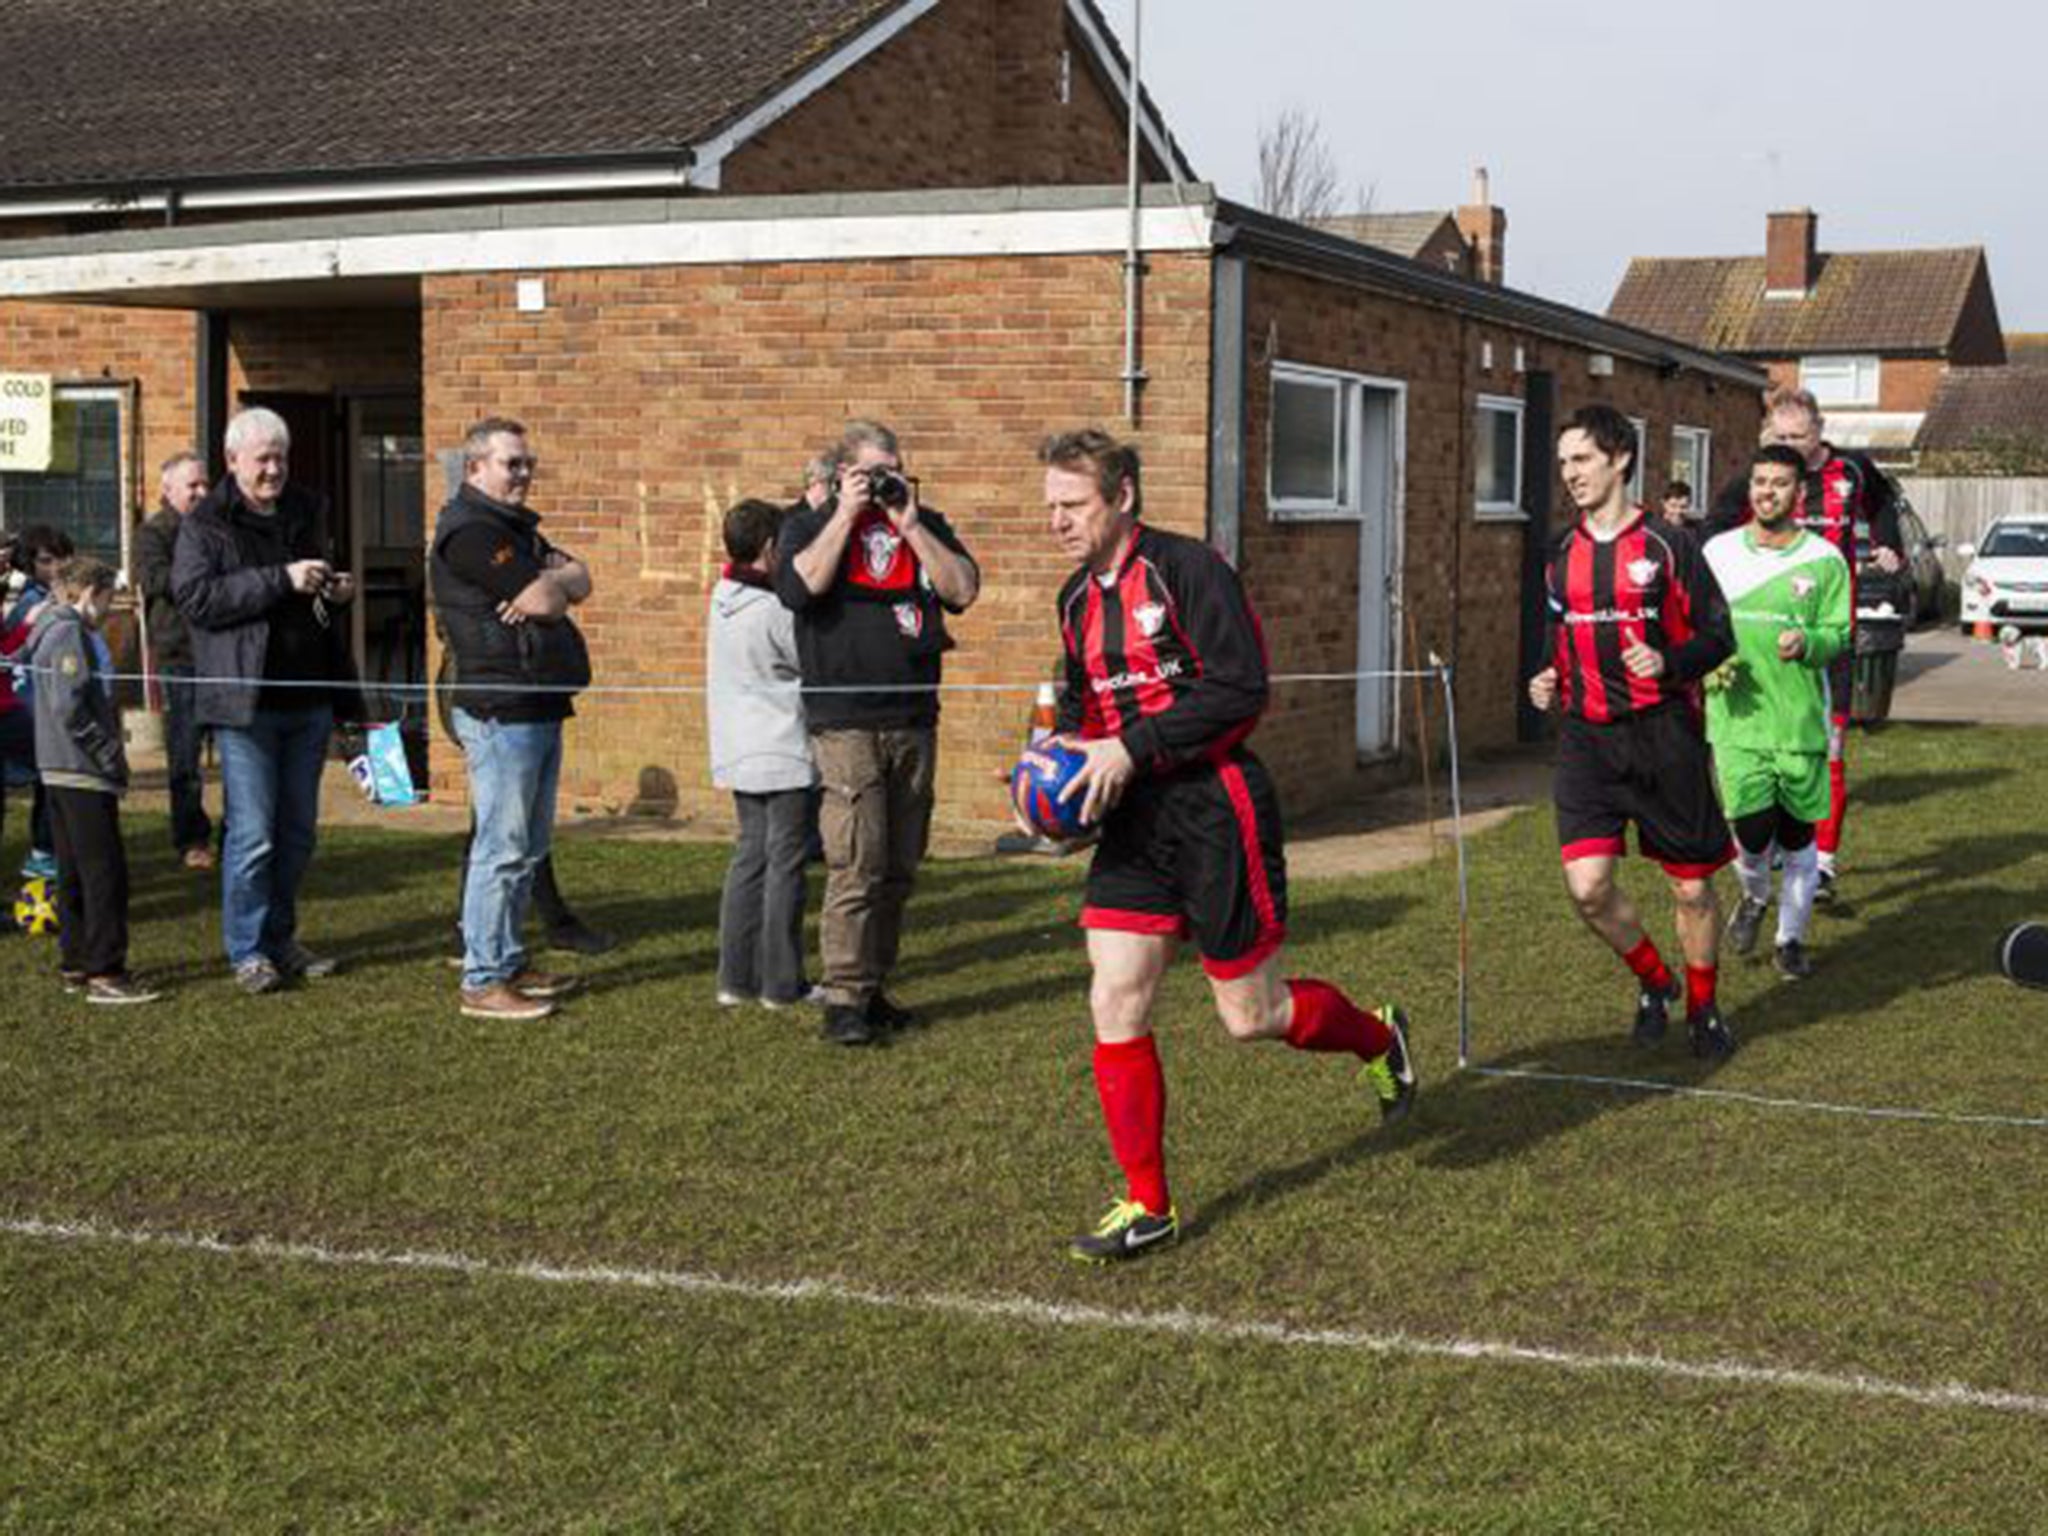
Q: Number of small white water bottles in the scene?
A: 0